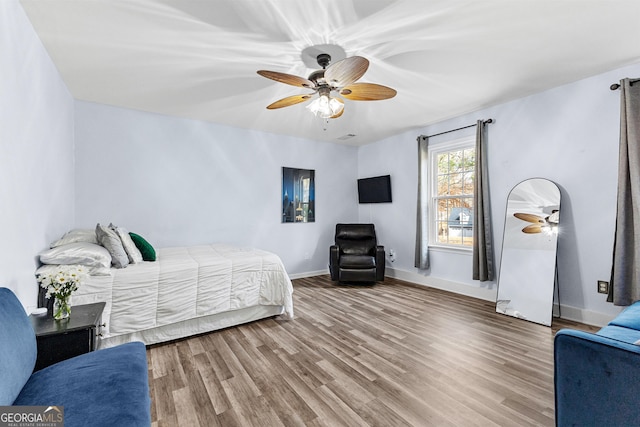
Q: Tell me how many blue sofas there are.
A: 2